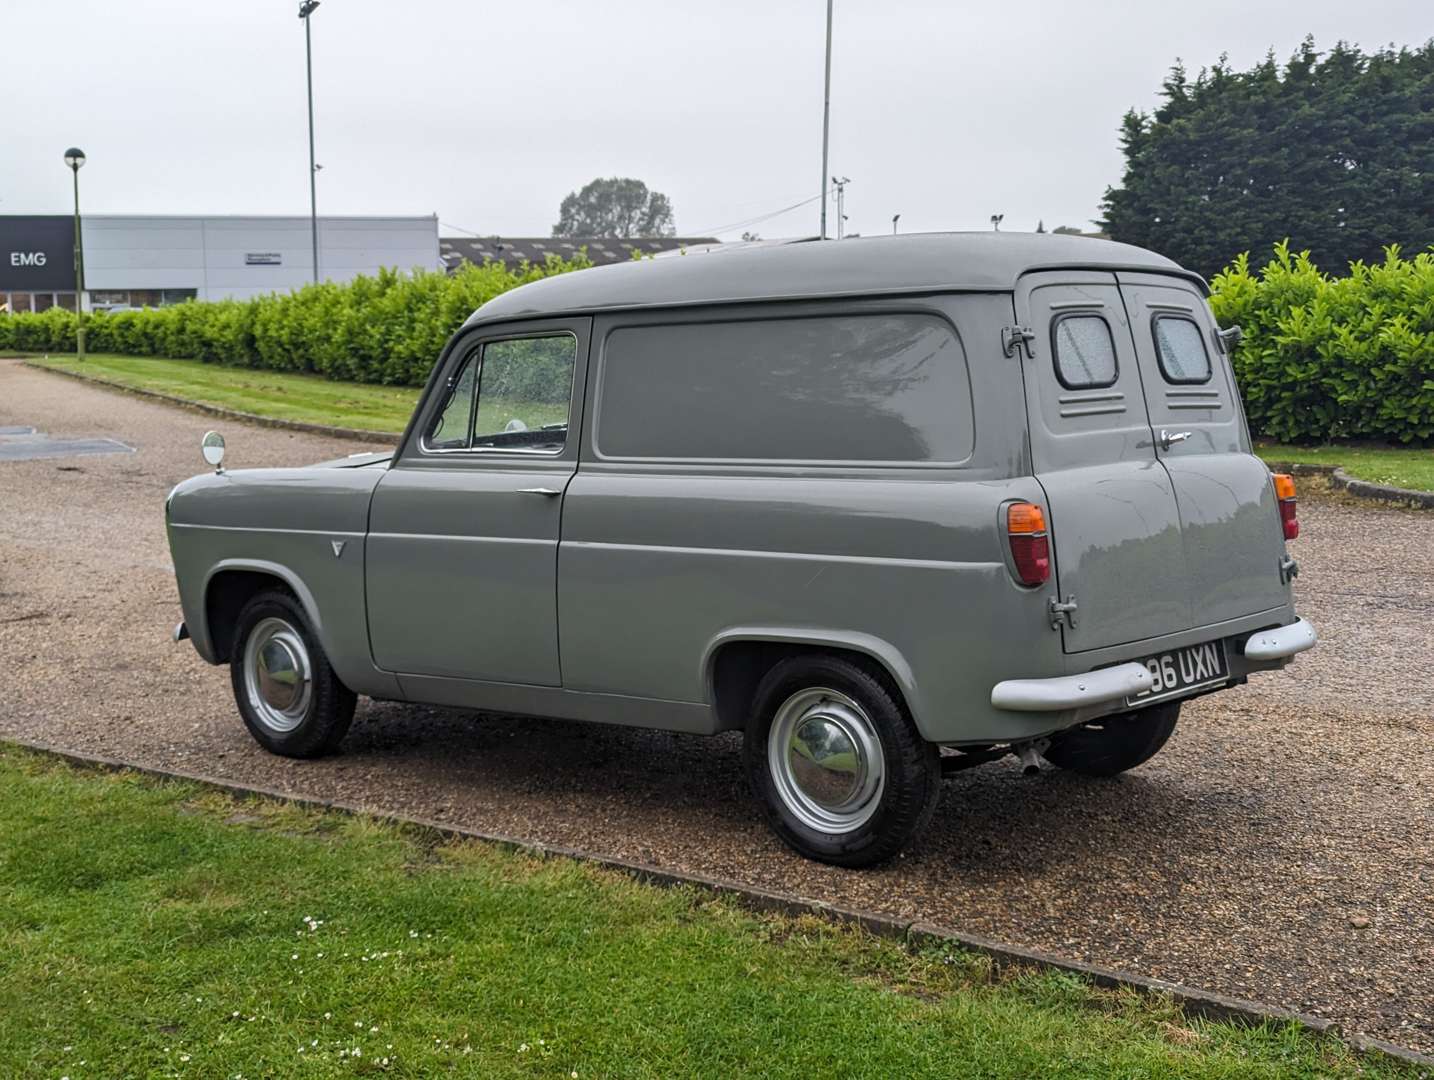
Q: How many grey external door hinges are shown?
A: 4